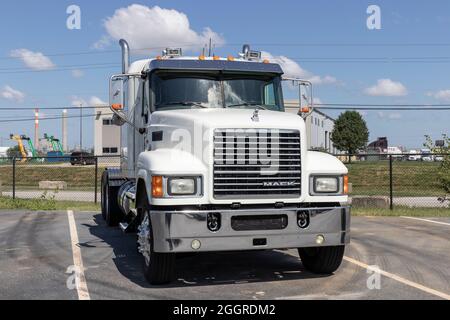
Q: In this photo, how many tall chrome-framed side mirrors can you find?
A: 2